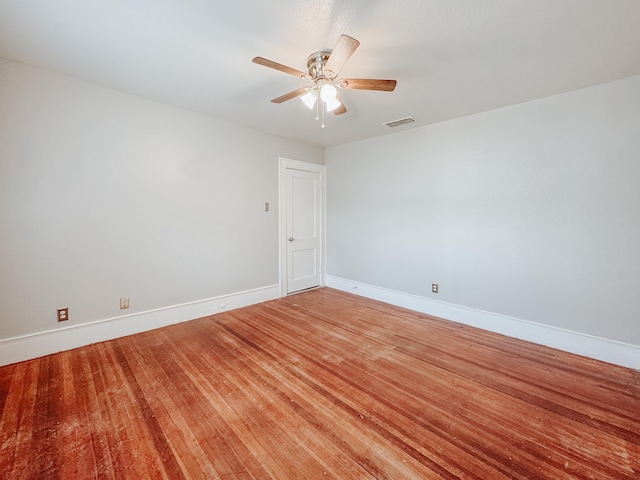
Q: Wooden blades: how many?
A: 5